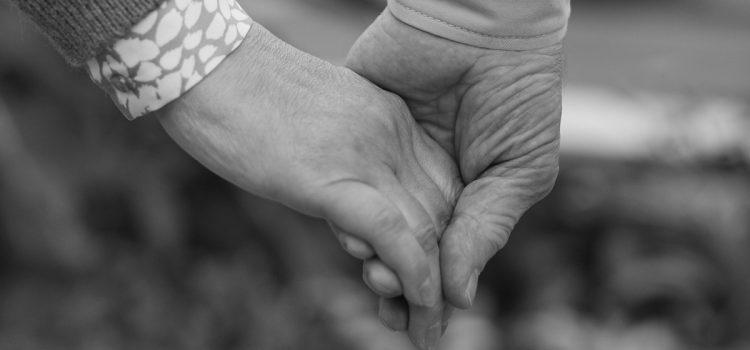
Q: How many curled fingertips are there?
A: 3